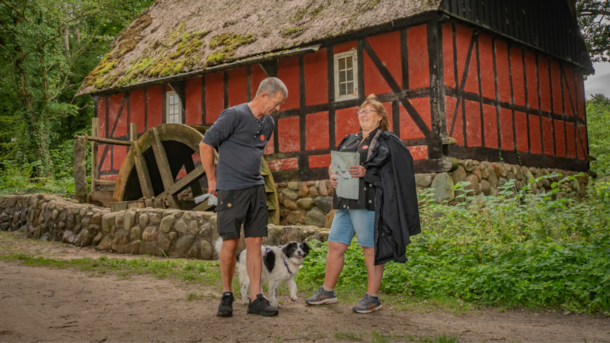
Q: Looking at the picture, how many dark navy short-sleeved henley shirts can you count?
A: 1